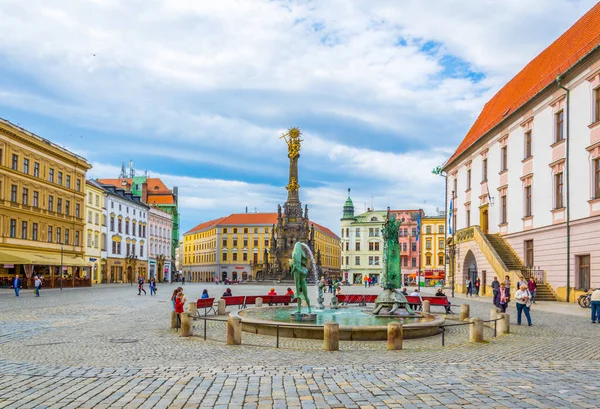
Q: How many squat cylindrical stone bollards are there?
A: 13